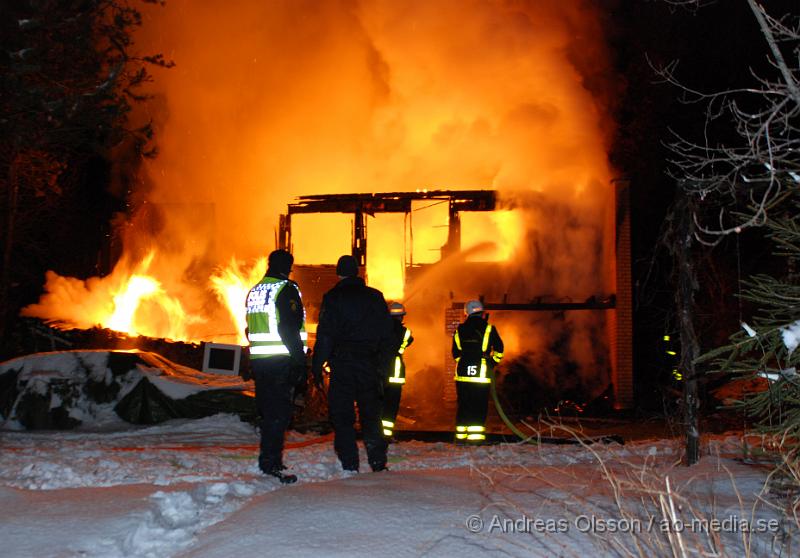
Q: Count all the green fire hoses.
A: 1